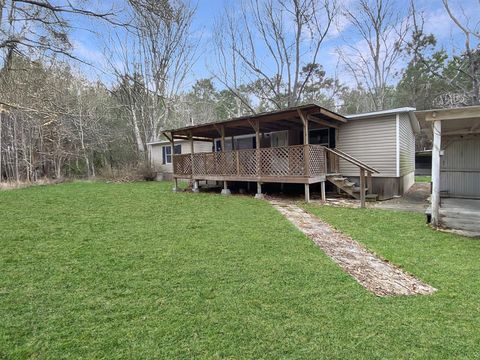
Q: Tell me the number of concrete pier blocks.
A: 4